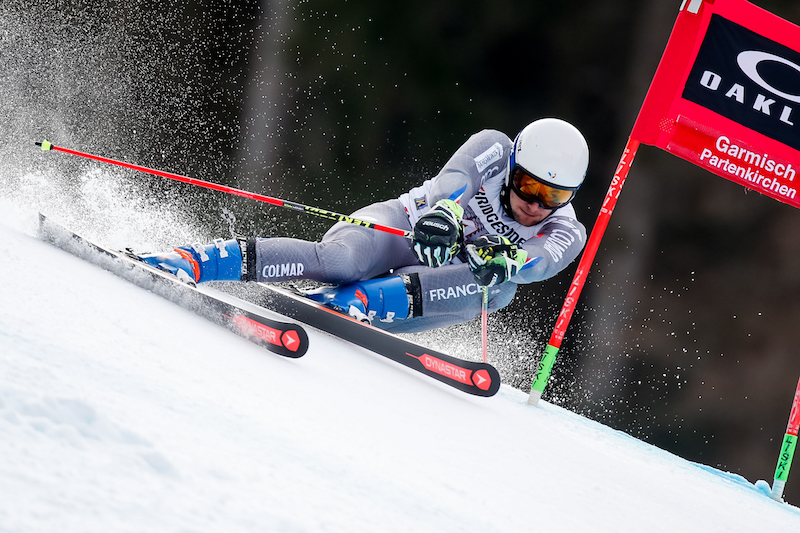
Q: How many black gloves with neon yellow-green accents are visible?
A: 2